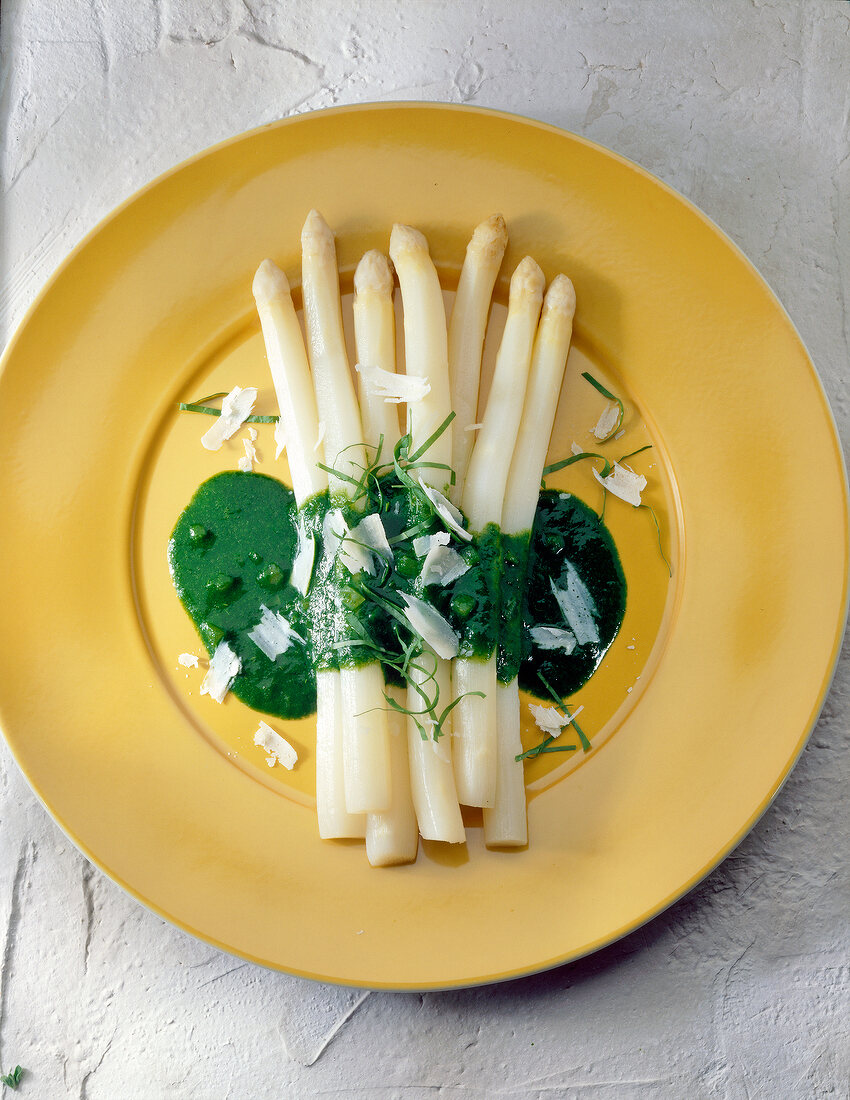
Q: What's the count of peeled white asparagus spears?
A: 7